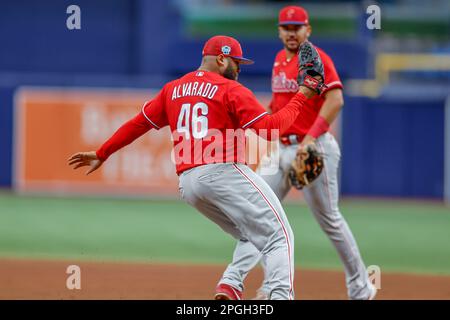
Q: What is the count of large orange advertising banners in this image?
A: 1